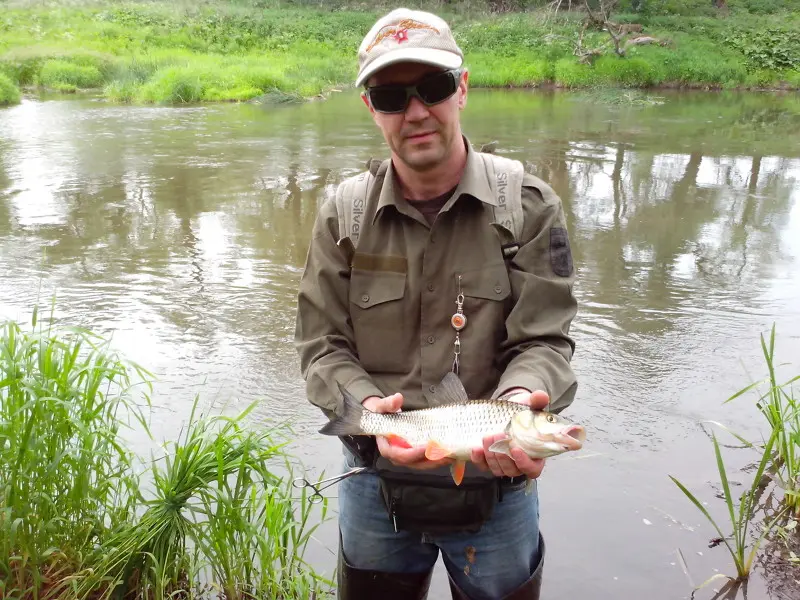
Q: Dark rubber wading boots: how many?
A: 2